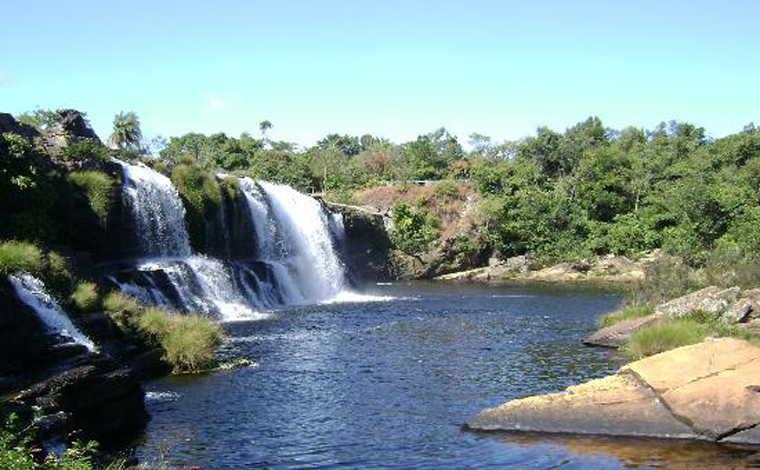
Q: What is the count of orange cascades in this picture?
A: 0